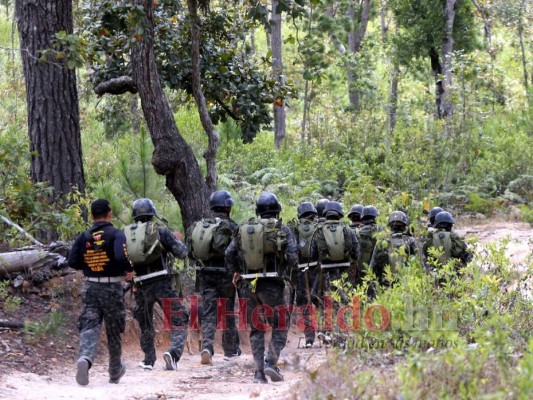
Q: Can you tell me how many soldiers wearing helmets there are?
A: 11